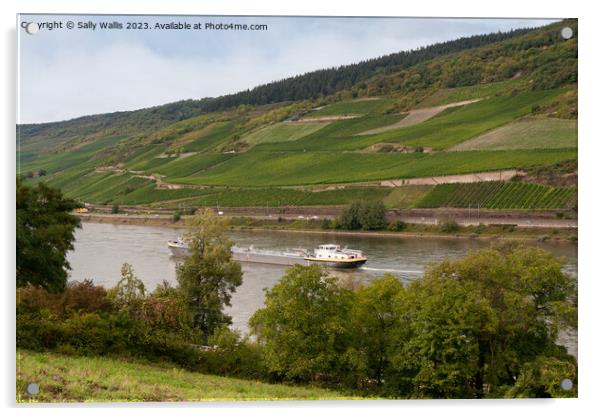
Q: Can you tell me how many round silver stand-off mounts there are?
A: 4